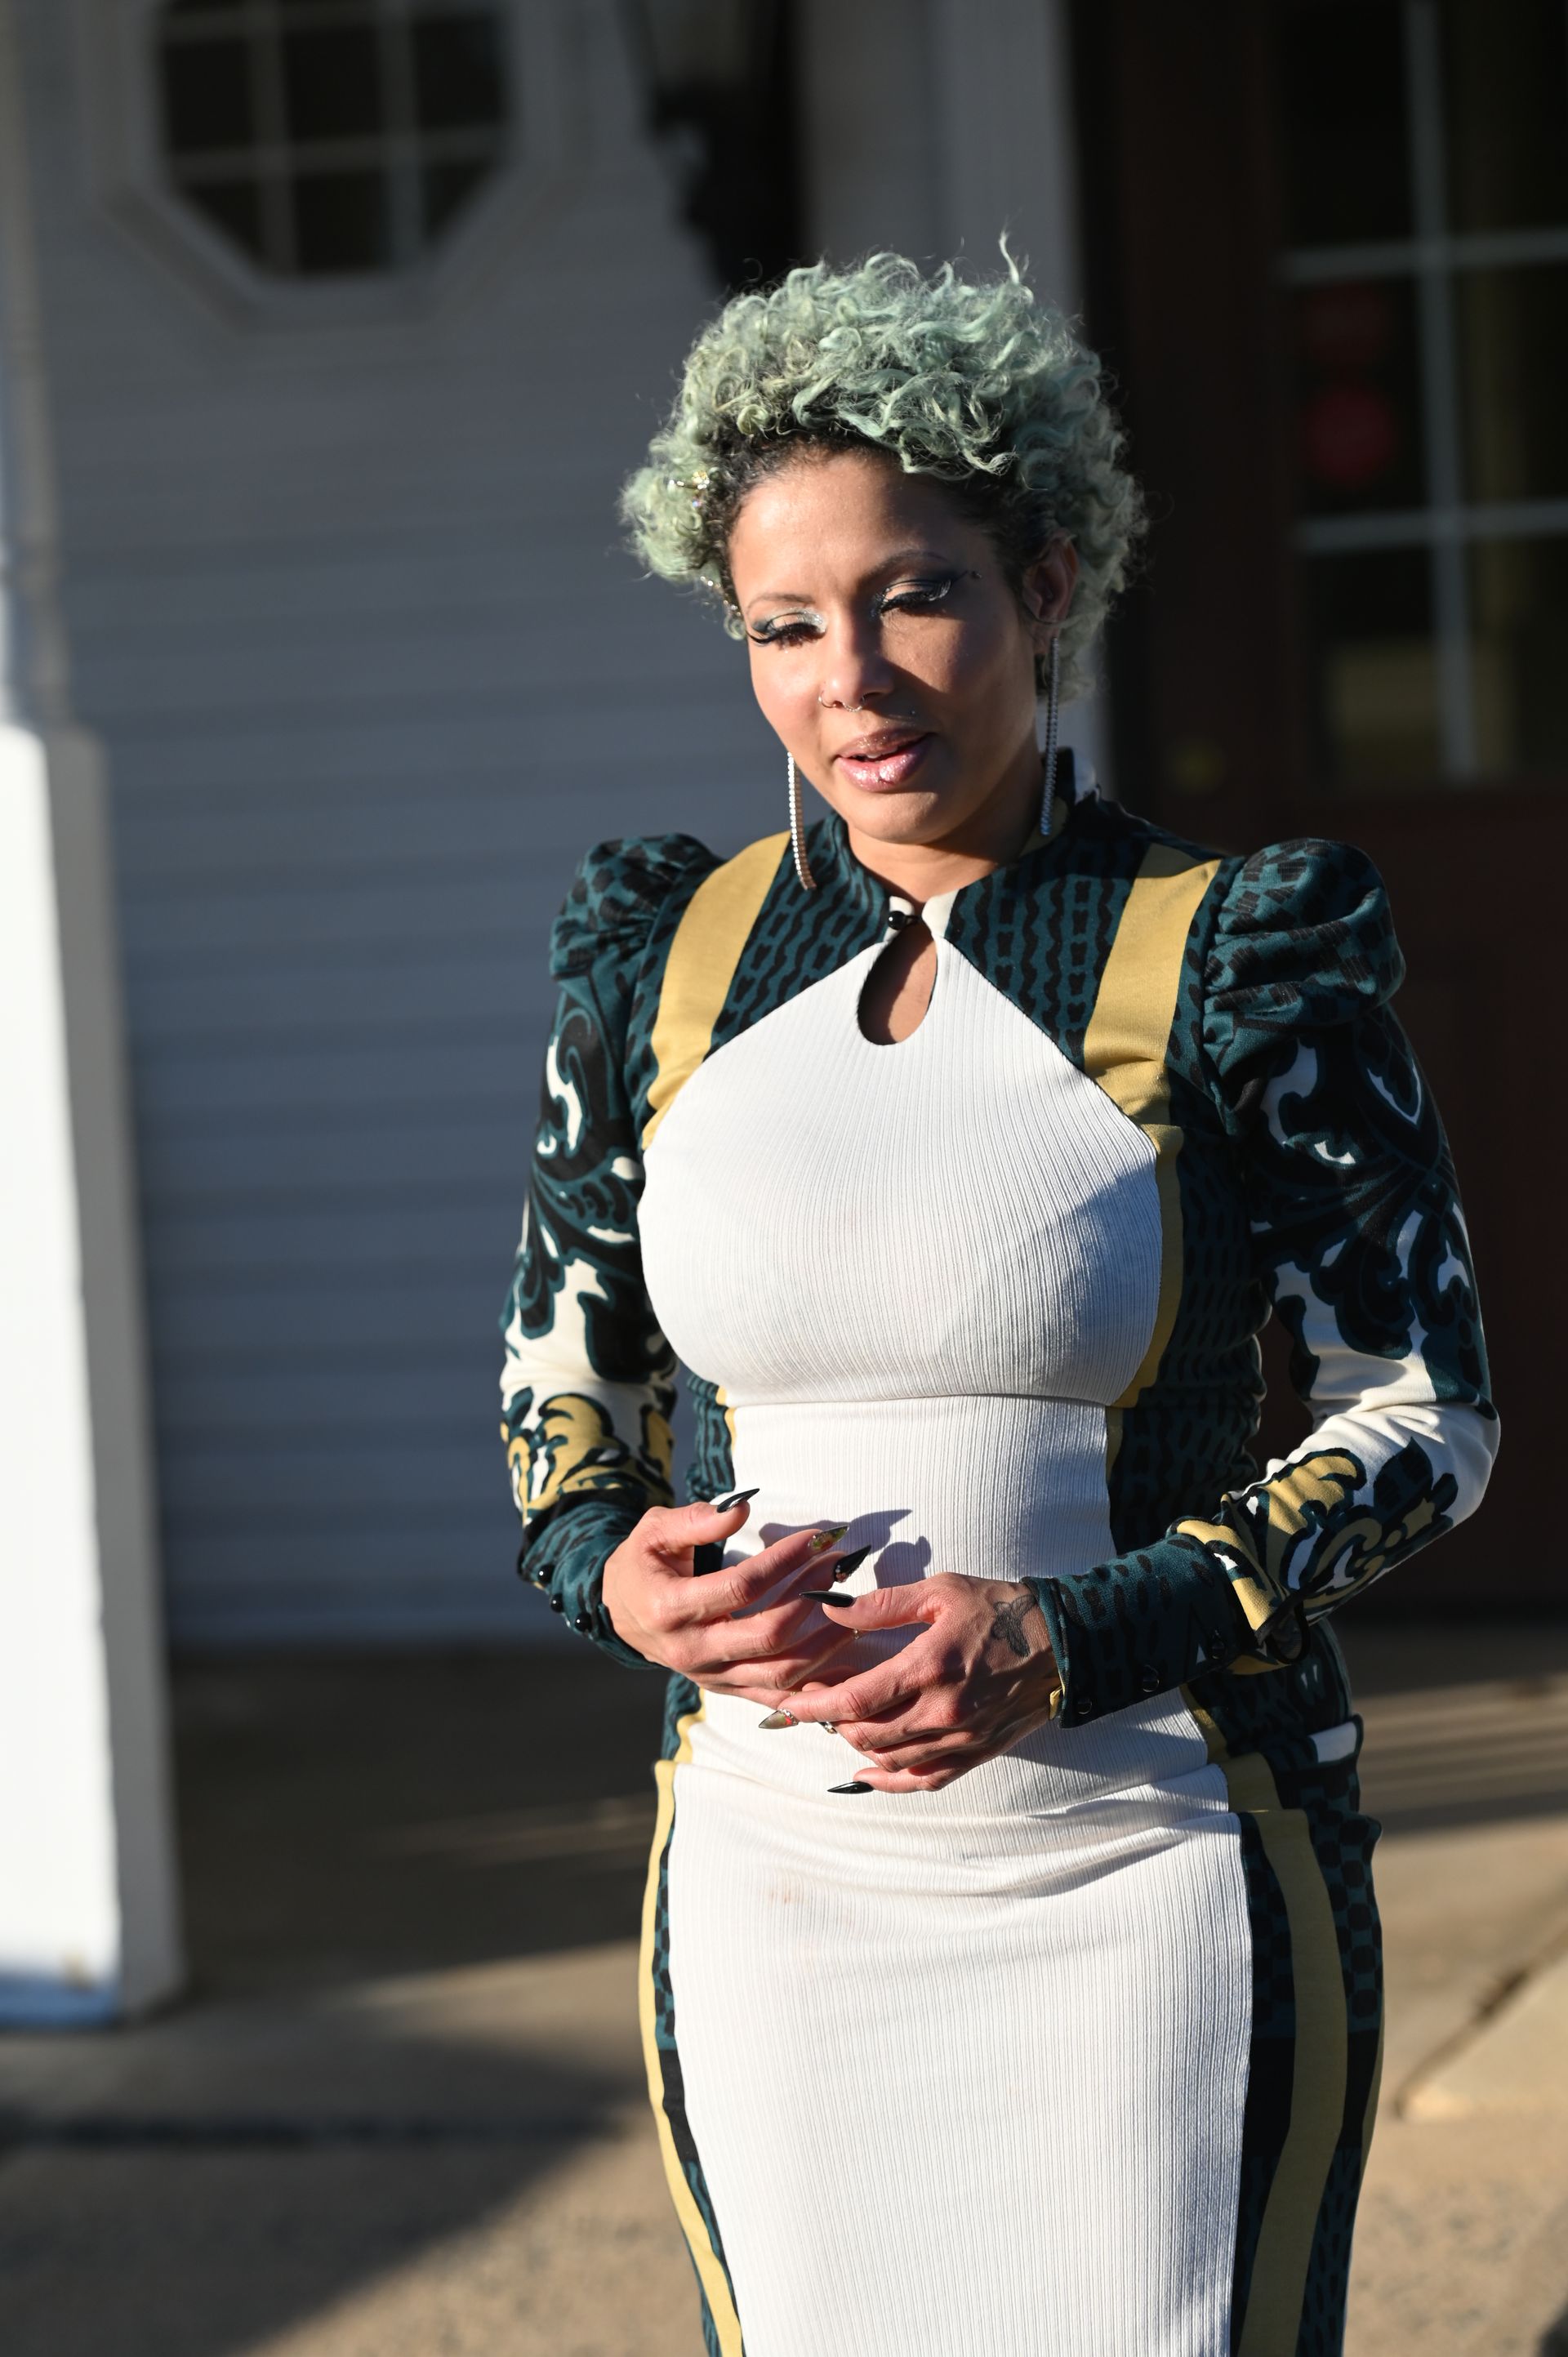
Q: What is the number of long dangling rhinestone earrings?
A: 2